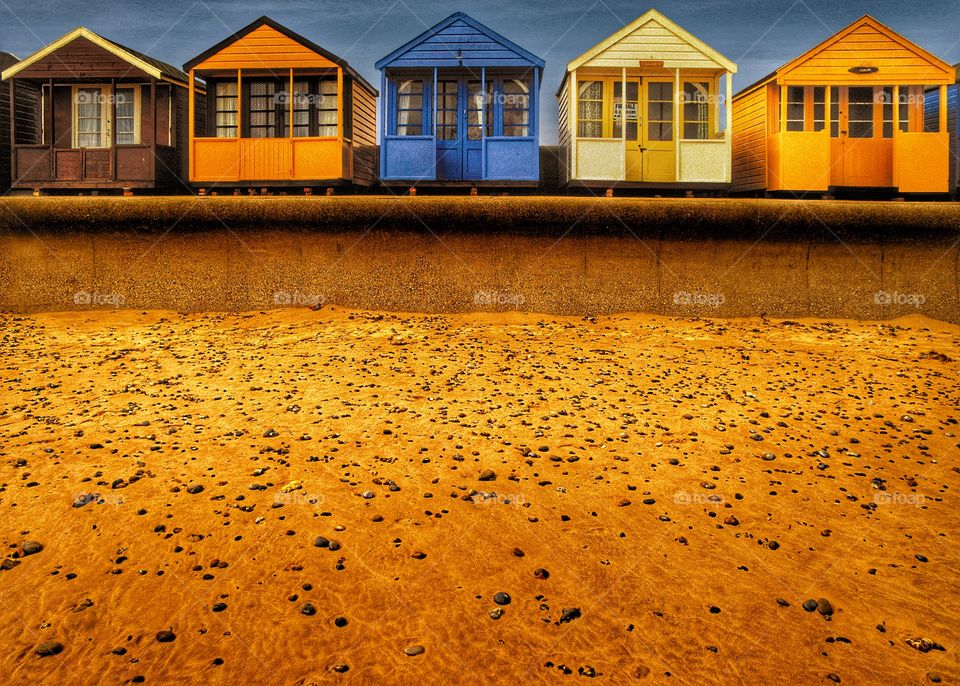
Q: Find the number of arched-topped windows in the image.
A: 4